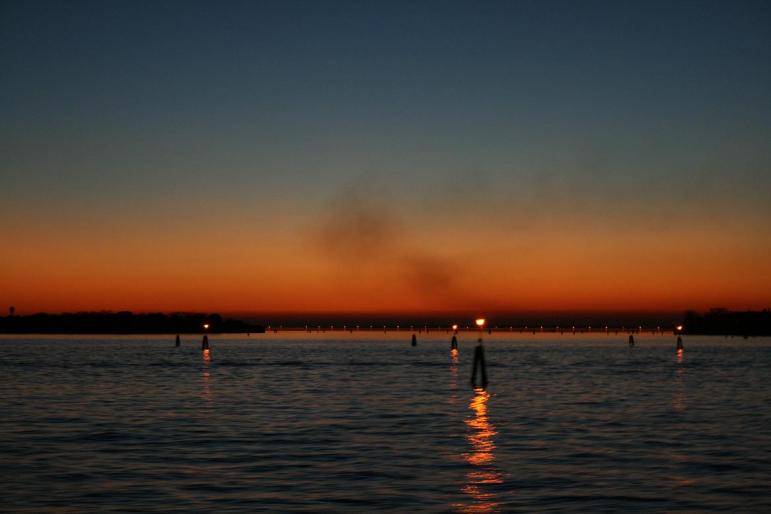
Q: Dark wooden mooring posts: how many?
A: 7